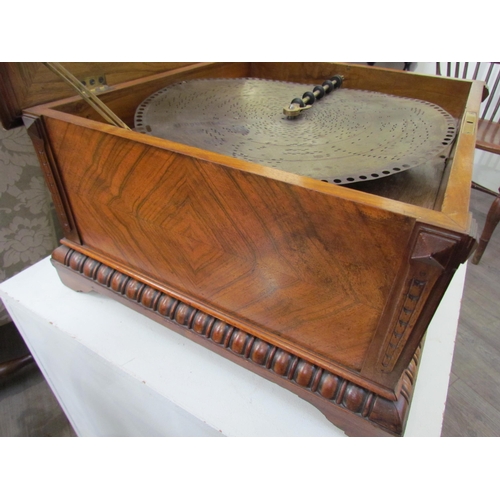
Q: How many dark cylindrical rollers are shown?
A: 5